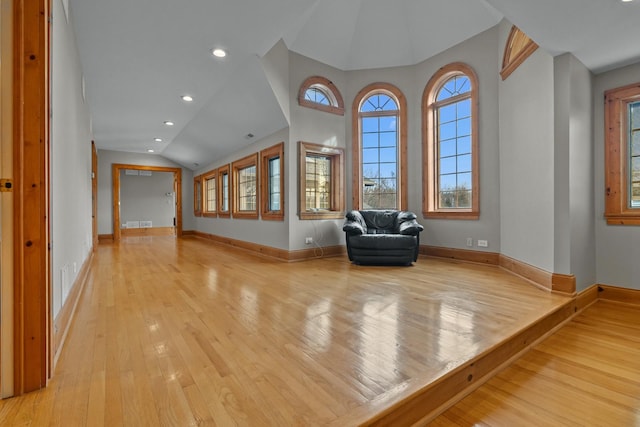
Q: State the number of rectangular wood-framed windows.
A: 7